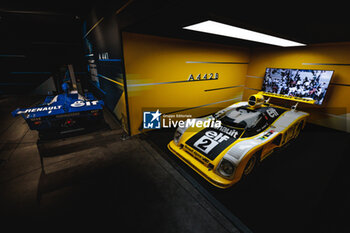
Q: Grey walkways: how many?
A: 1